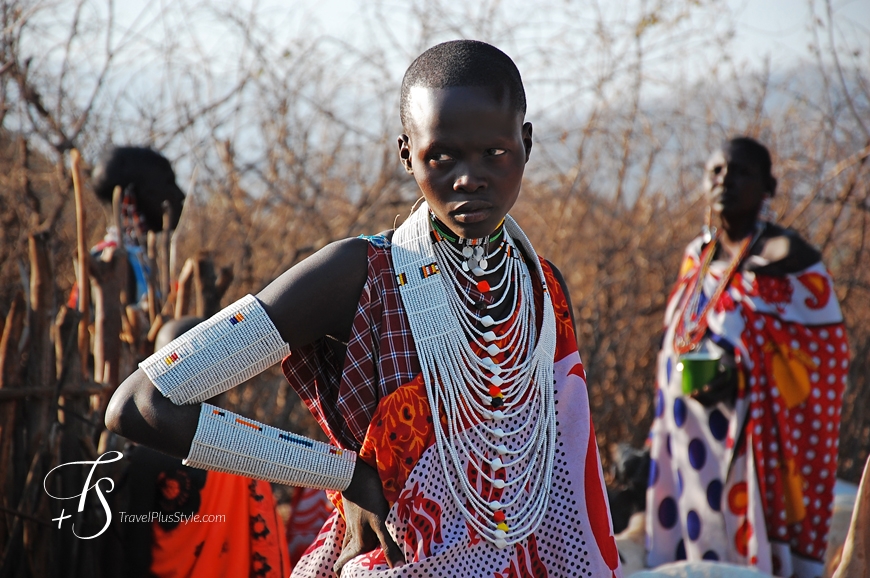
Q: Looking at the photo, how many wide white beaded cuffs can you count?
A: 2